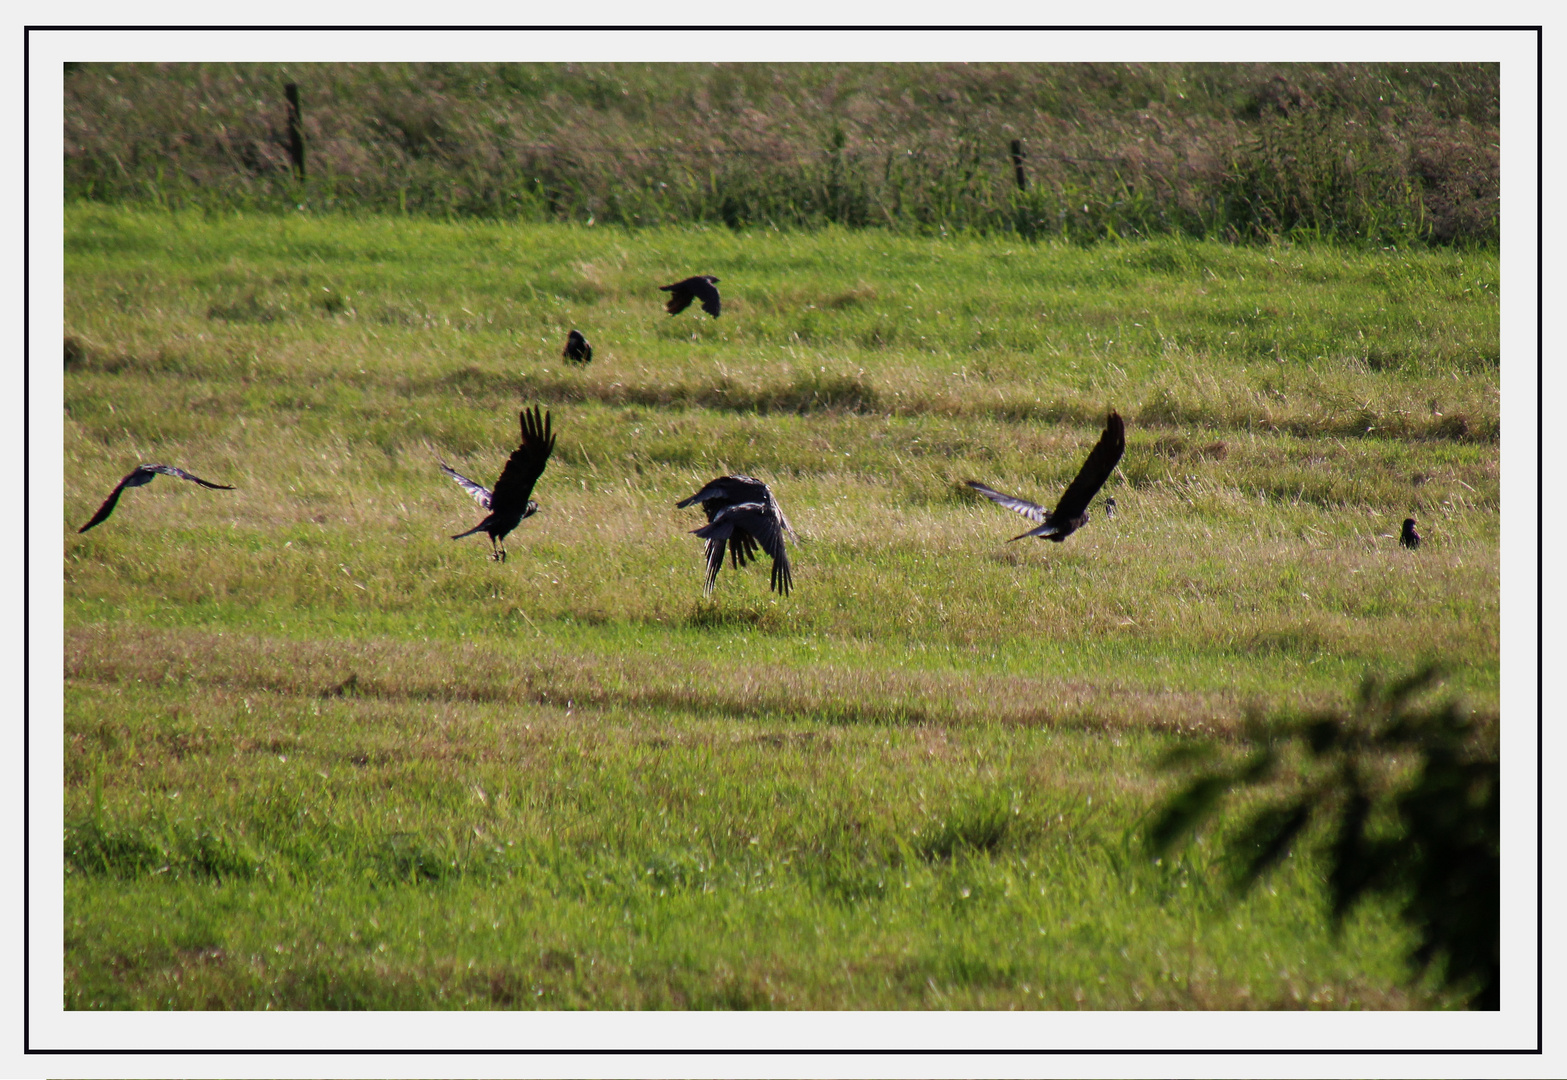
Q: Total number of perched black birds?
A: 2